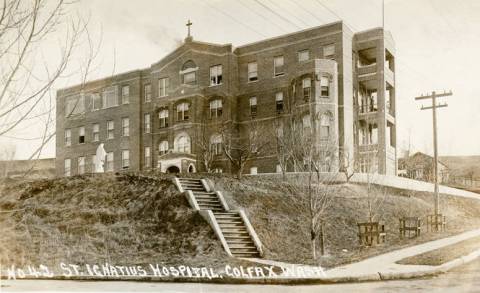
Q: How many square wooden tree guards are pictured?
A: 3